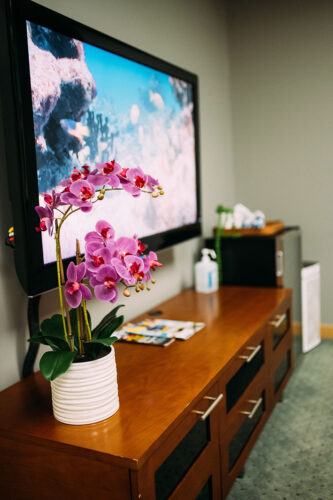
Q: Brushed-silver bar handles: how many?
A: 4